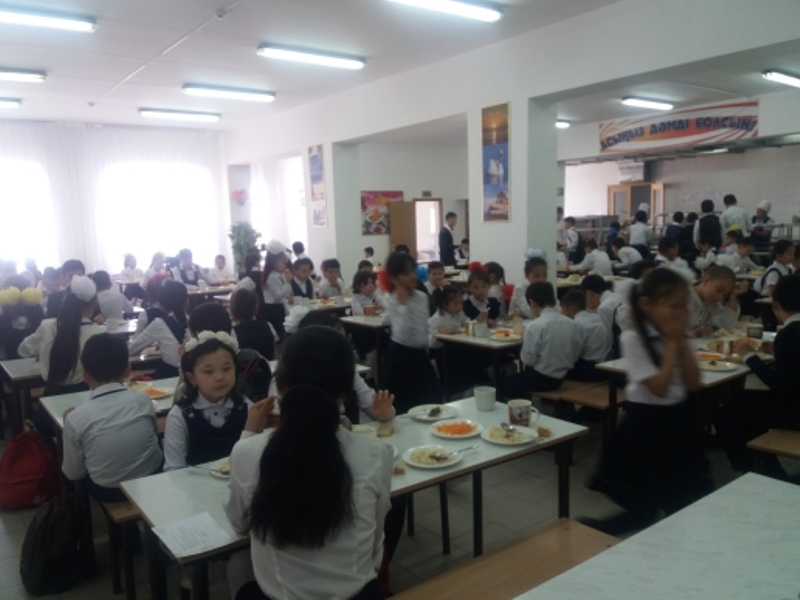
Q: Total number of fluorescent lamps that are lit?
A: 10